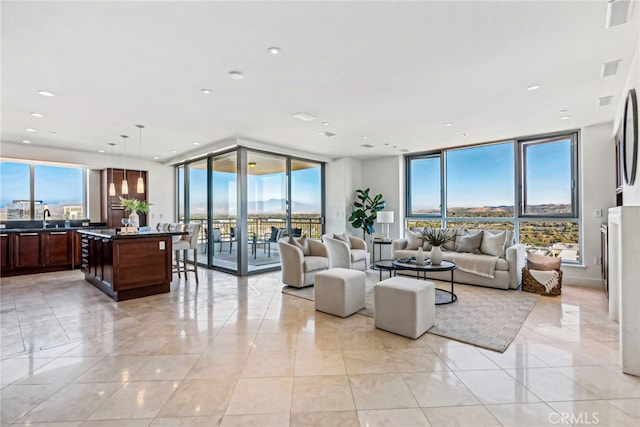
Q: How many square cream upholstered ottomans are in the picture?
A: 2